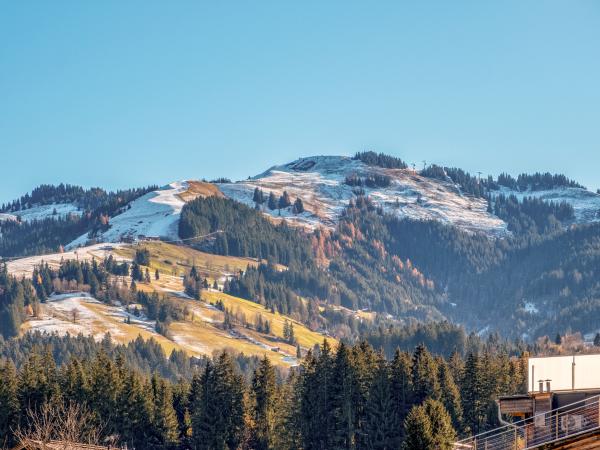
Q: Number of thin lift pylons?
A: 3